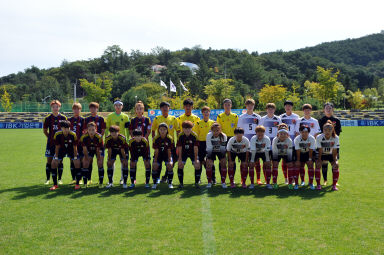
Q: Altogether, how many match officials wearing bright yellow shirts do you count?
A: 4